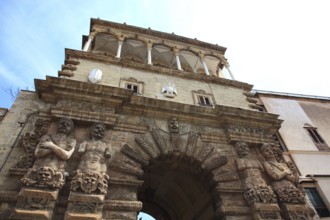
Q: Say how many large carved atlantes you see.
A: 4